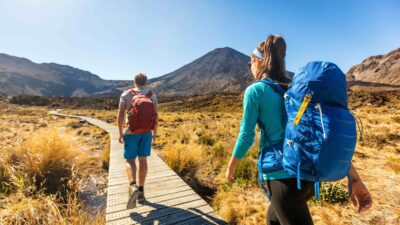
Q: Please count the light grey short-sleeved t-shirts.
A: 1